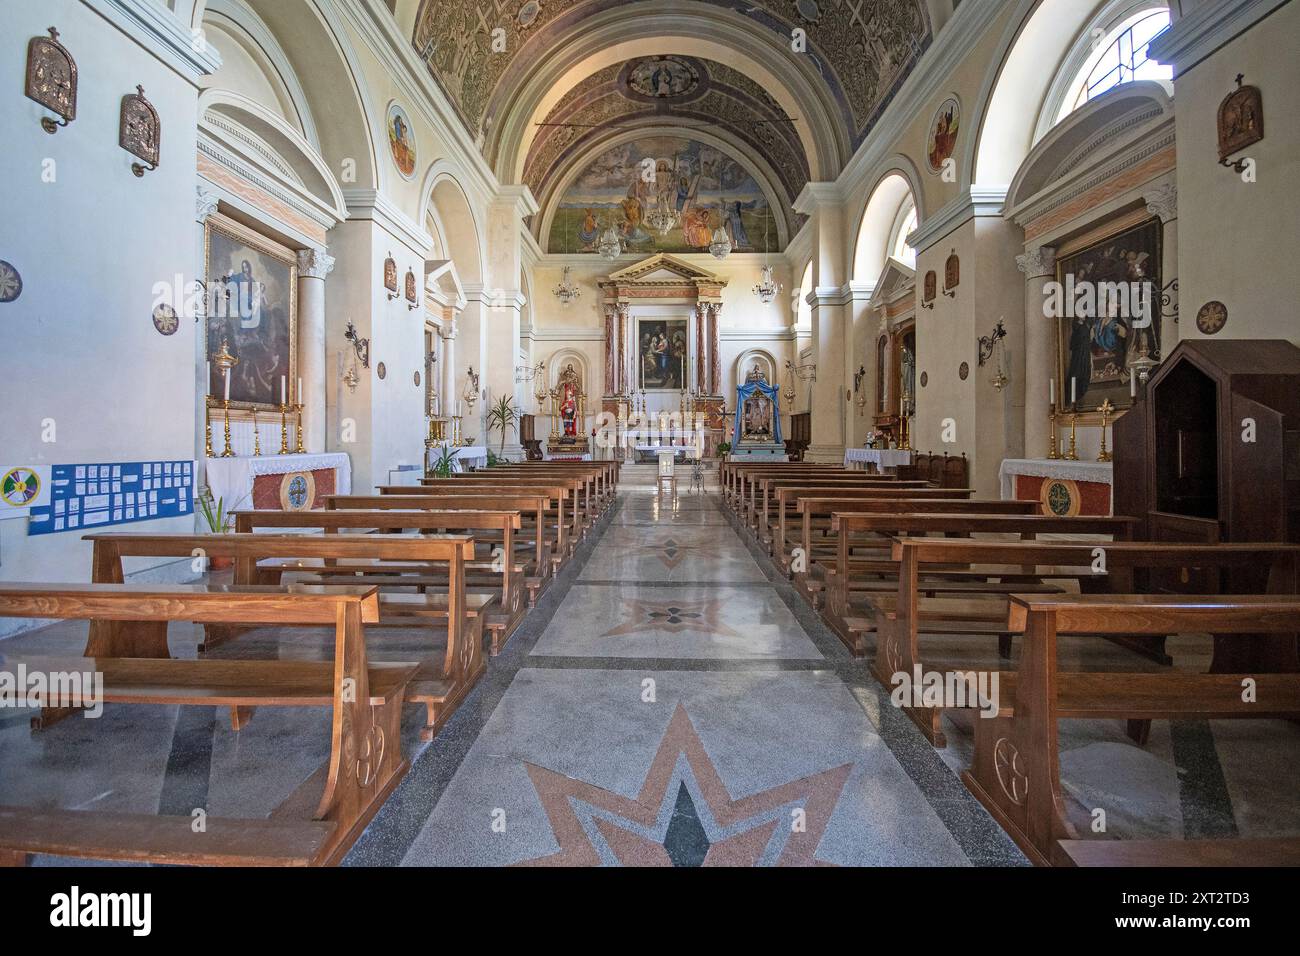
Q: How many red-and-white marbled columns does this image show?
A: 4